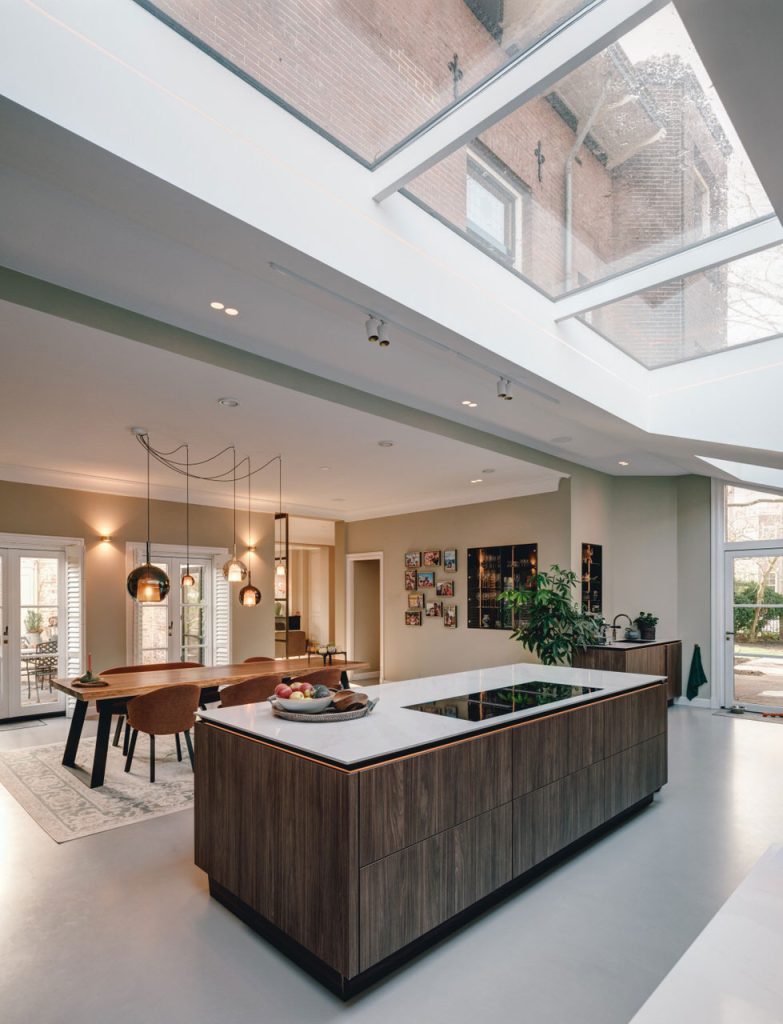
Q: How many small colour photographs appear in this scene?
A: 10